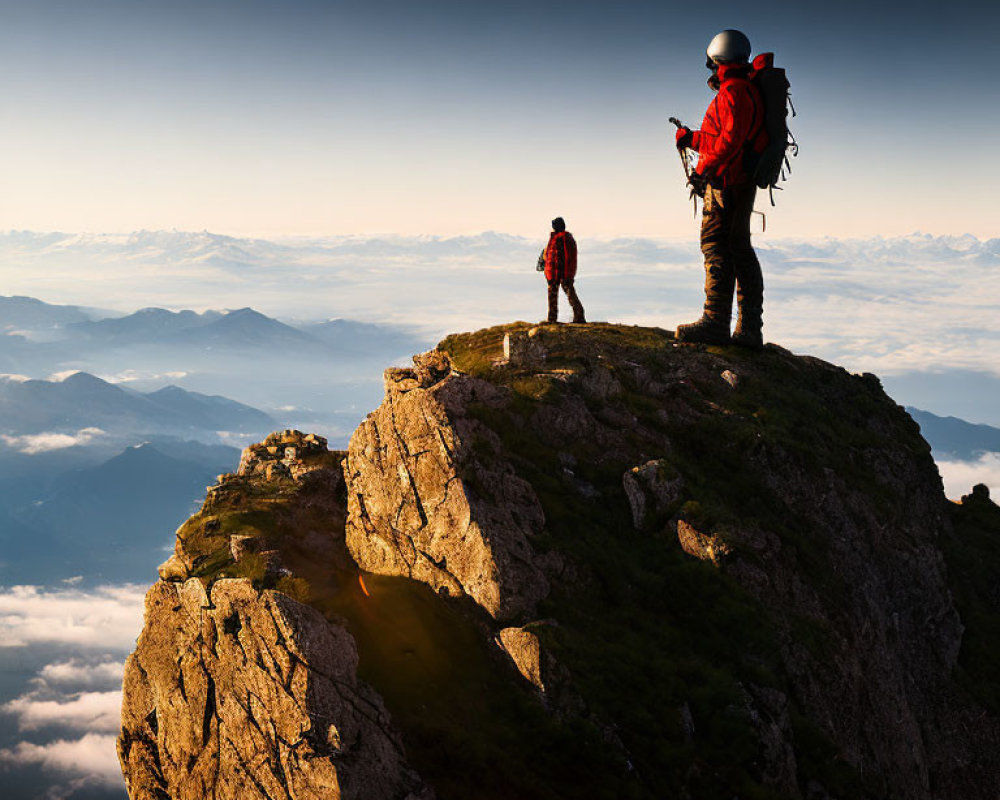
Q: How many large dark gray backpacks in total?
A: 1